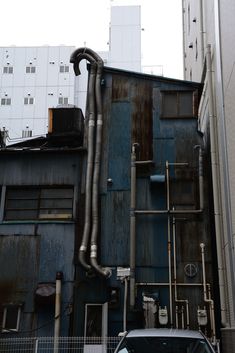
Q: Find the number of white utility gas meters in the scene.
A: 2